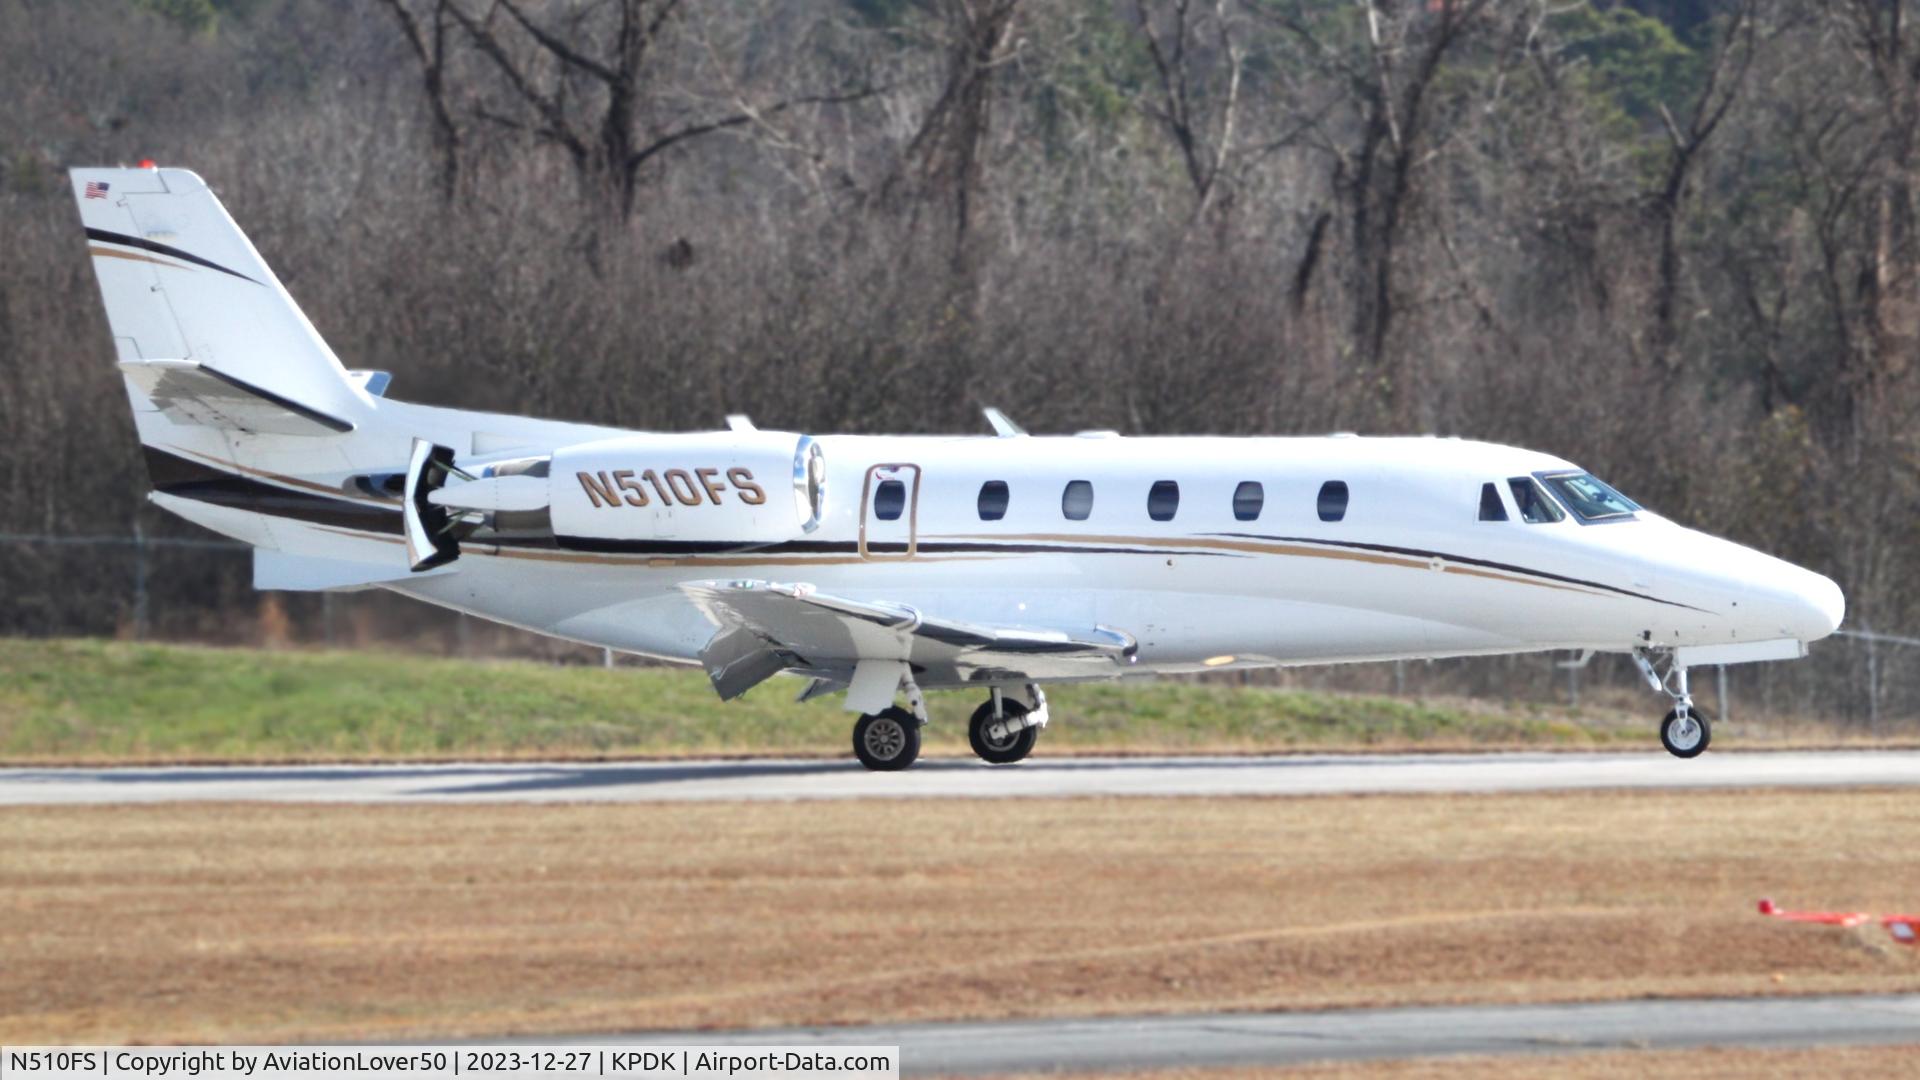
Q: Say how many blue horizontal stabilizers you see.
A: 0